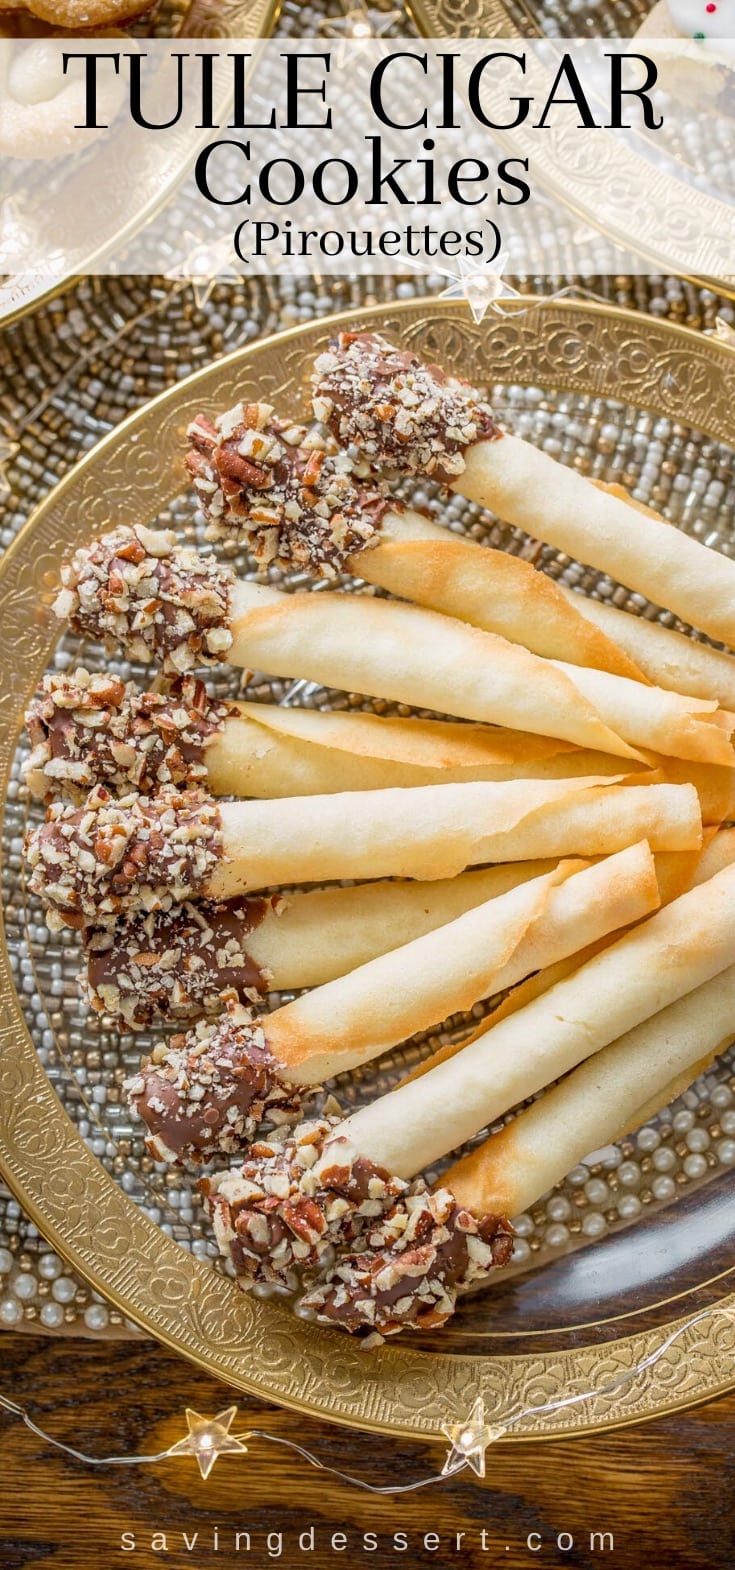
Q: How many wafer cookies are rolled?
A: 9